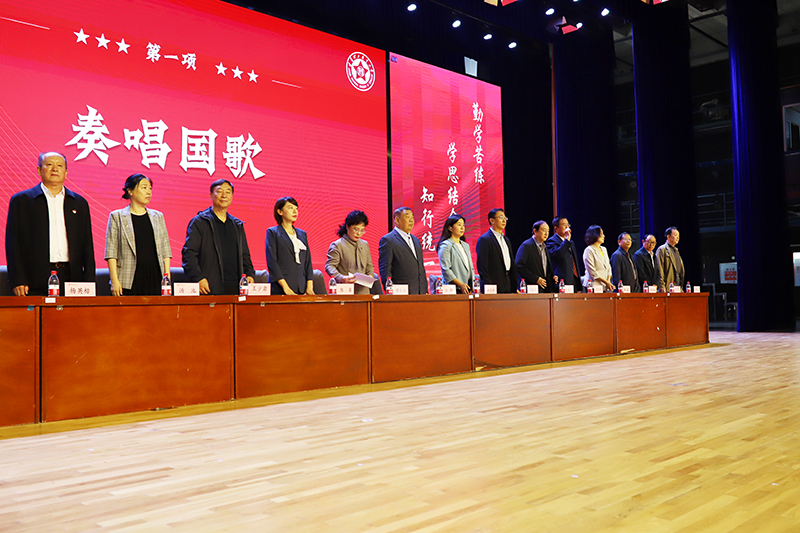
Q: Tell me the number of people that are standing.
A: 14